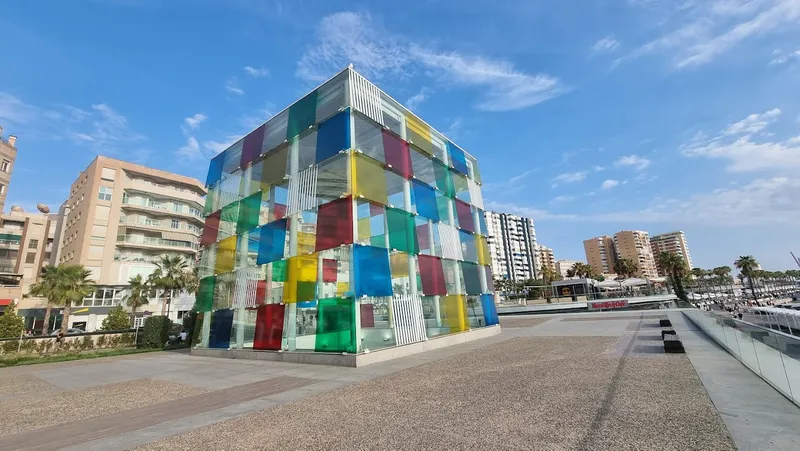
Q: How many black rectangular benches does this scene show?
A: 3